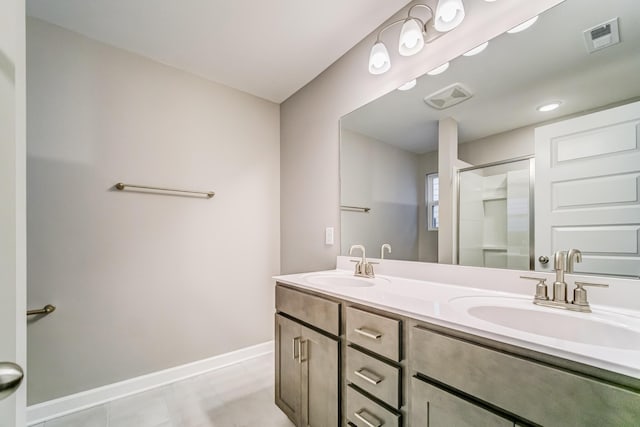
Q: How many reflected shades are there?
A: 4